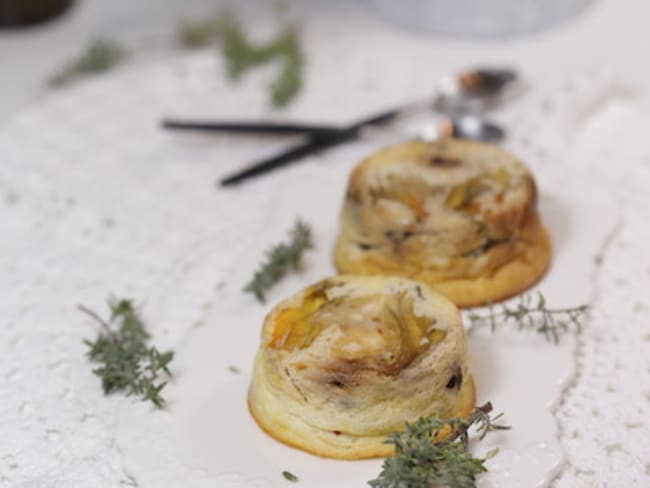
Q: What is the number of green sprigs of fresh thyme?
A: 6